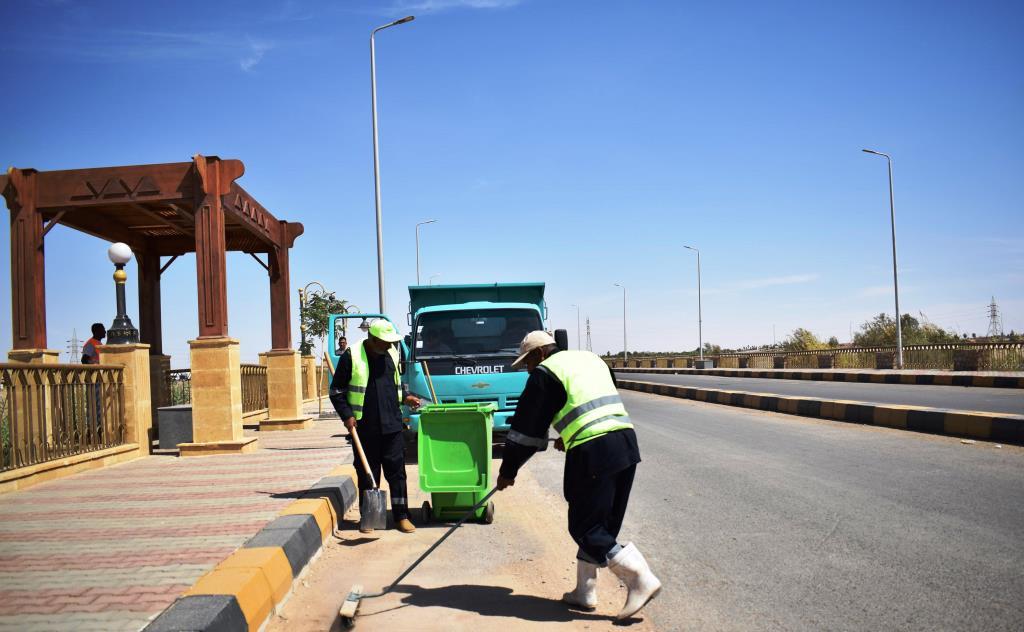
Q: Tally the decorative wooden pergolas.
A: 1